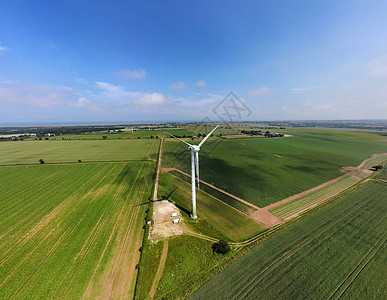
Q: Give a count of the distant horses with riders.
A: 0